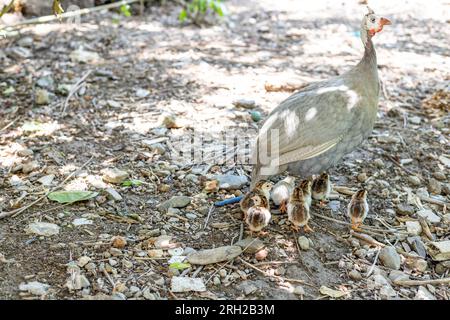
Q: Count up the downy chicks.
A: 7